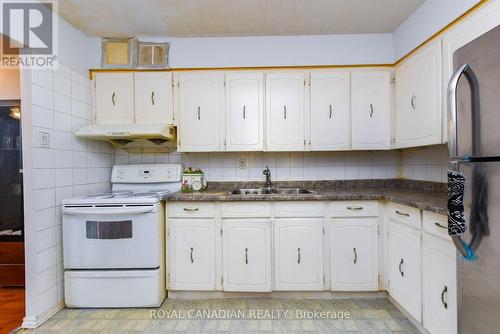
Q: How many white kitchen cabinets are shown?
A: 14